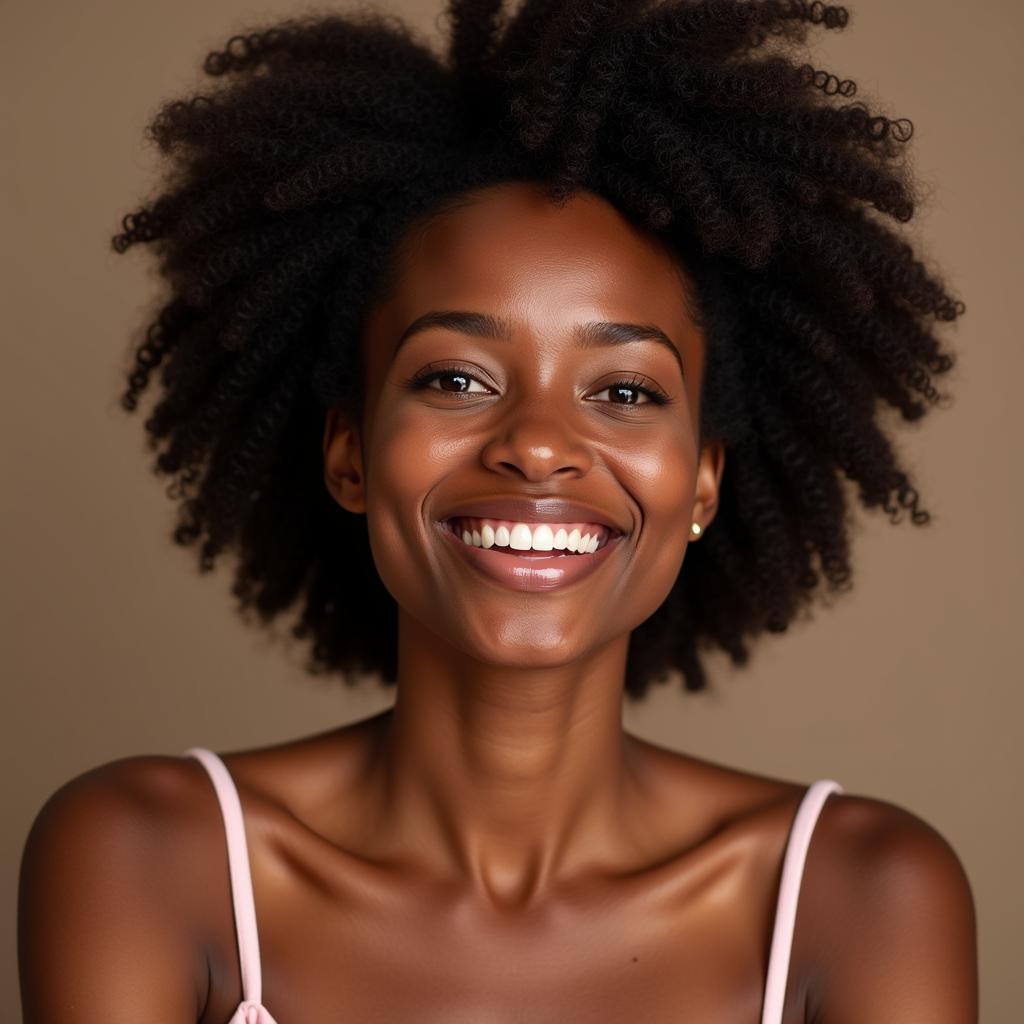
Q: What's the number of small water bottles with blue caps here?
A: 0